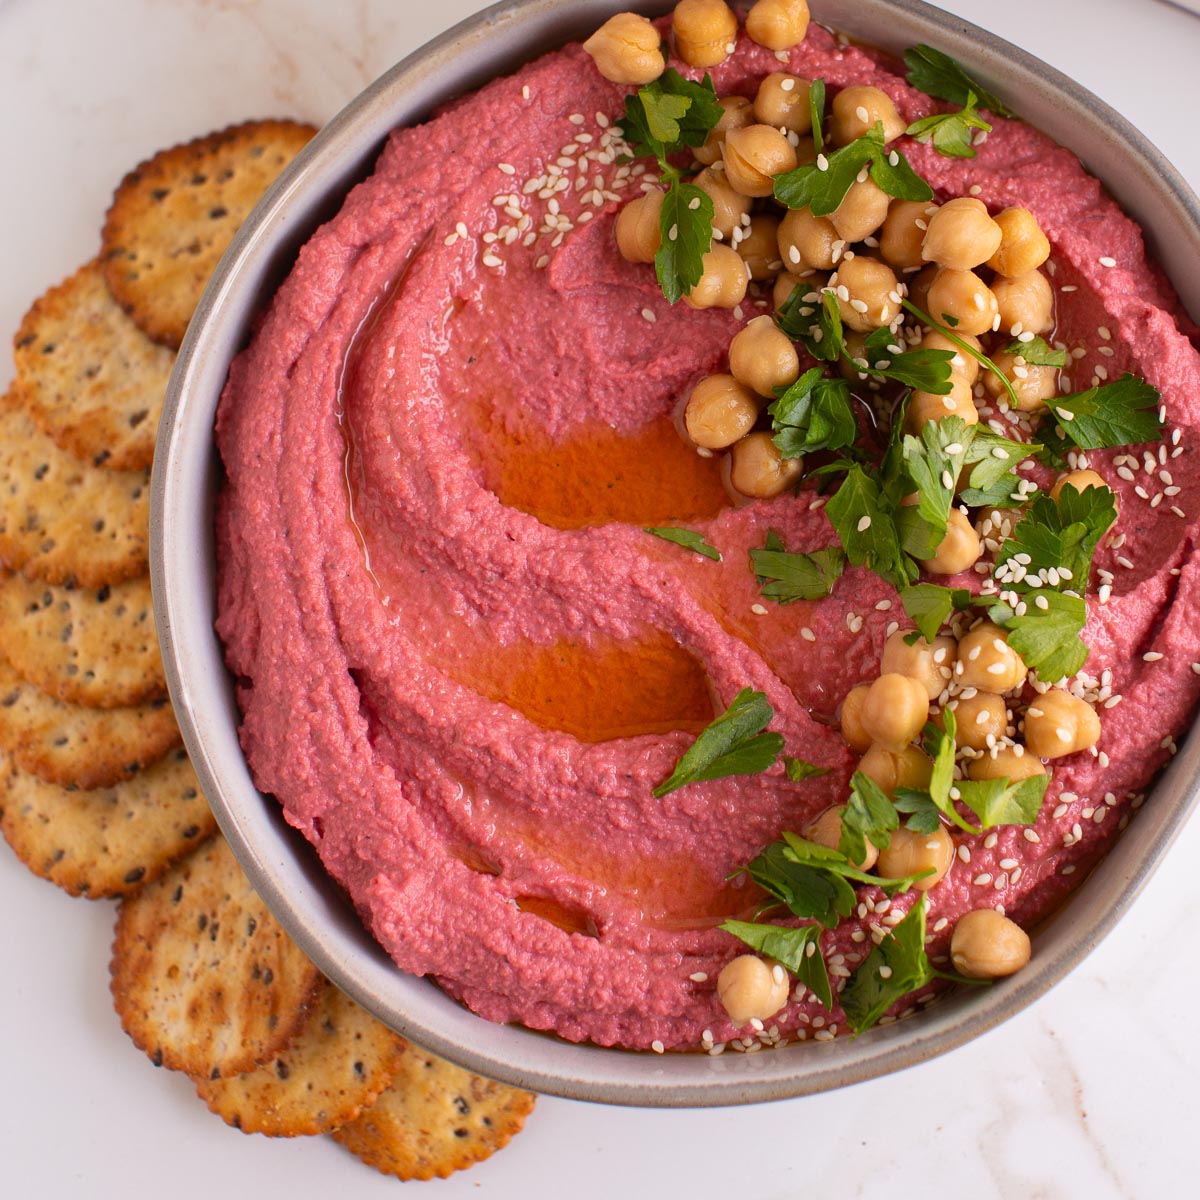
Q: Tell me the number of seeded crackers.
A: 9